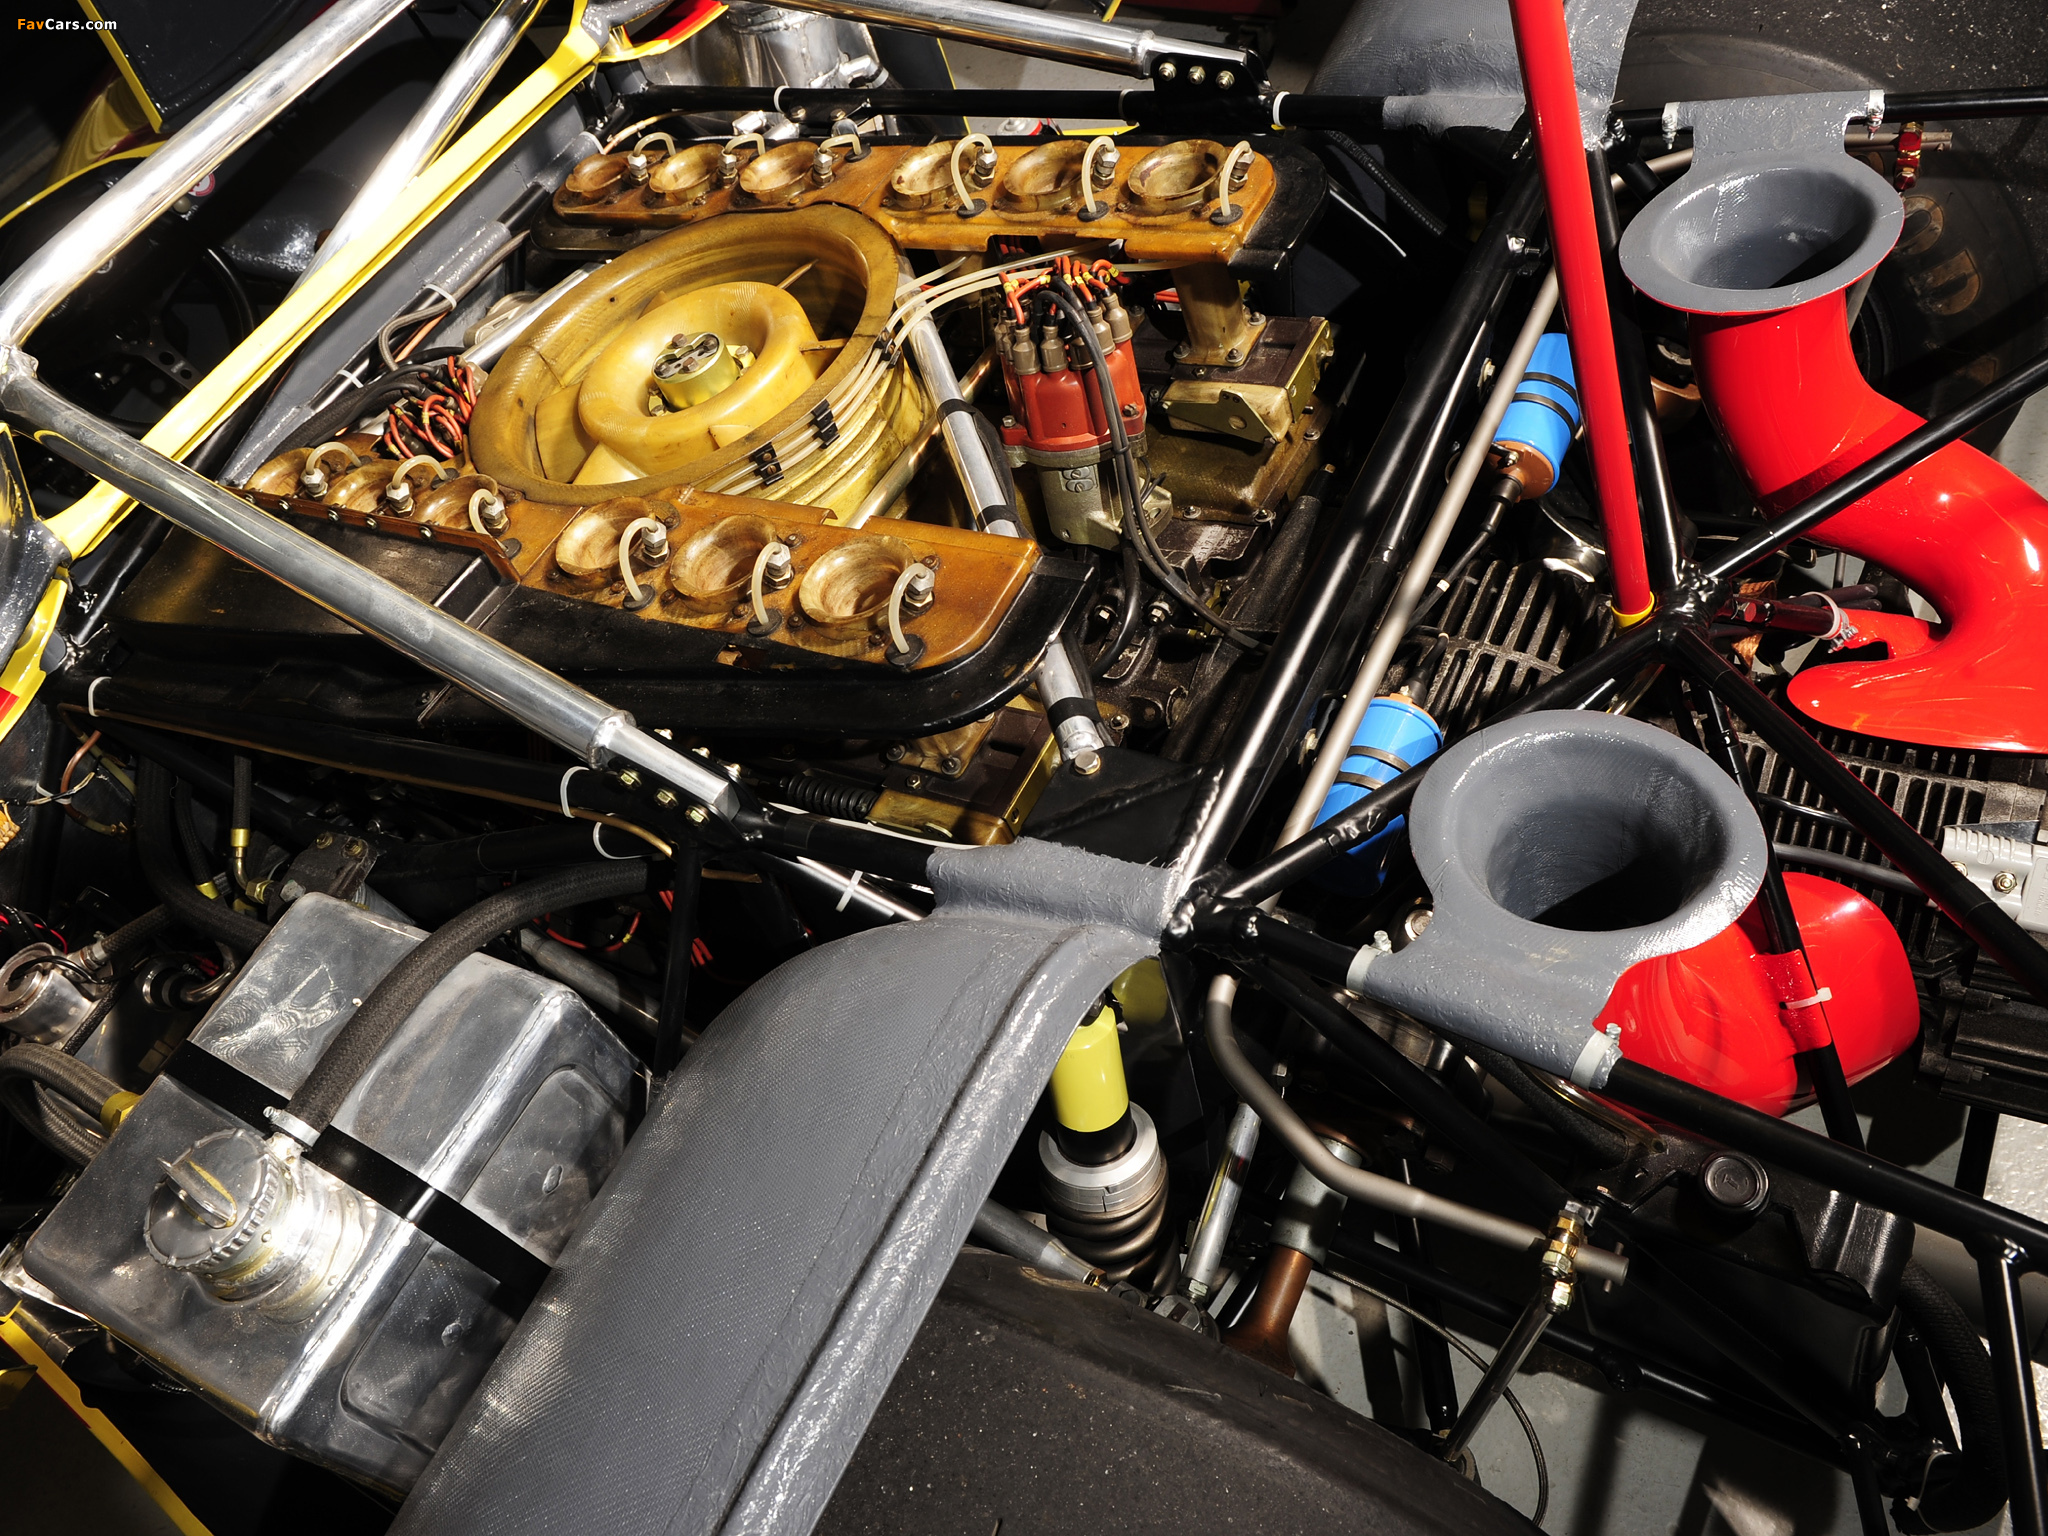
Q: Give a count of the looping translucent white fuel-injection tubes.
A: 12